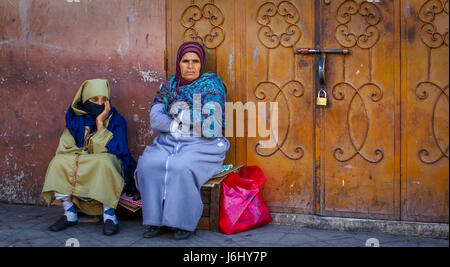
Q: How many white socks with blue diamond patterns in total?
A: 2